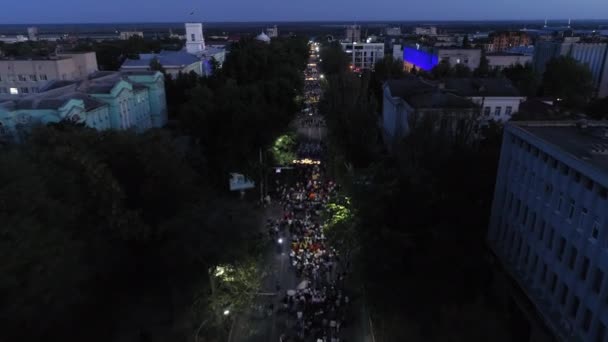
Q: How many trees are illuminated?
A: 3